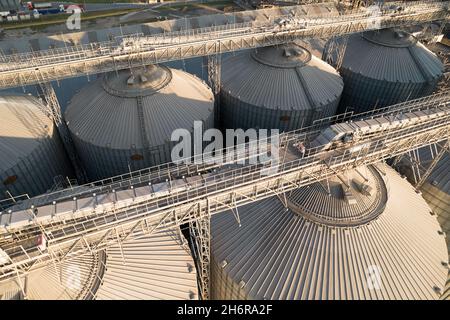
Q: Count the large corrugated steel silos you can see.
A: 7